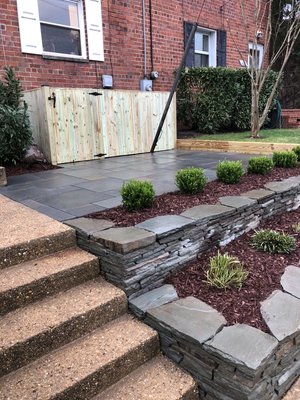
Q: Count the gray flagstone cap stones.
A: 12